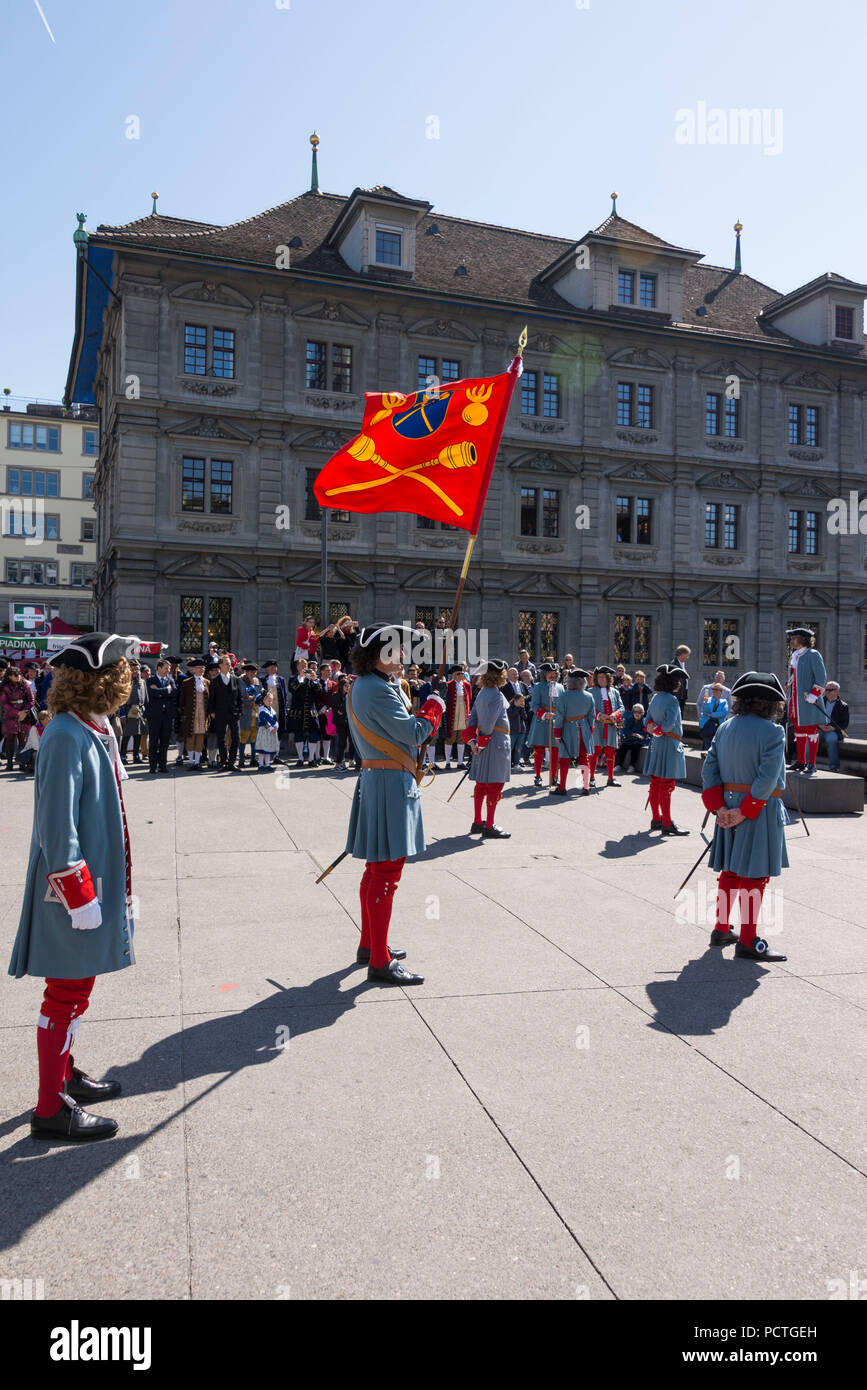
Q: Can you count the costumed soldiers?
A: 9